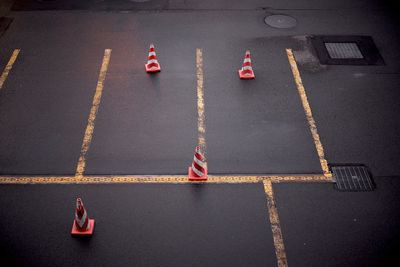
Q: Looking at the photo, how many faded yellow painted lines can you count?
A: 6